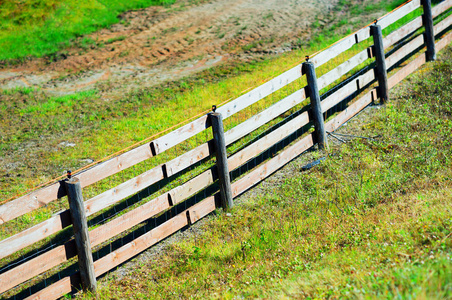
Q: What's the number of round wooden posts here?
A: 5